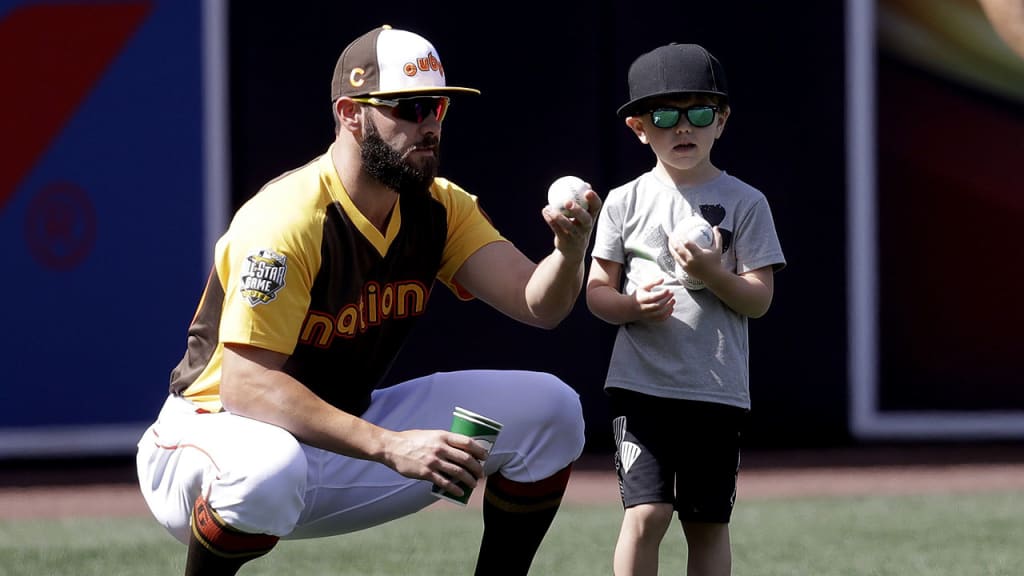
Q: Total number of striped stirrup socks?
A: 2